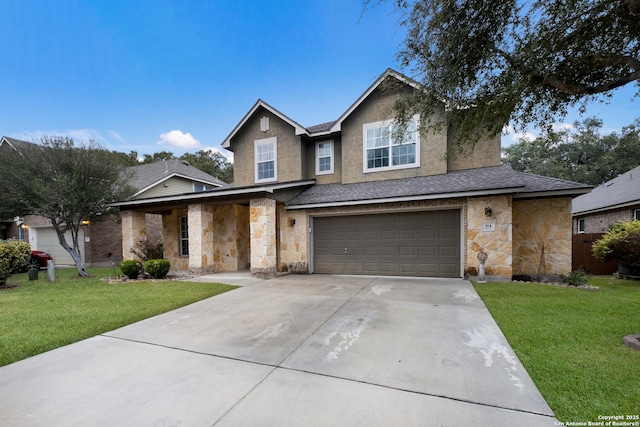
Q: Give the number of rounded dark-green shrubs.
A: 2